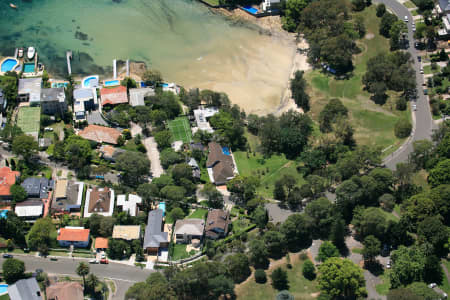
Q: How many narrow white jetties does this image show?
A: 3